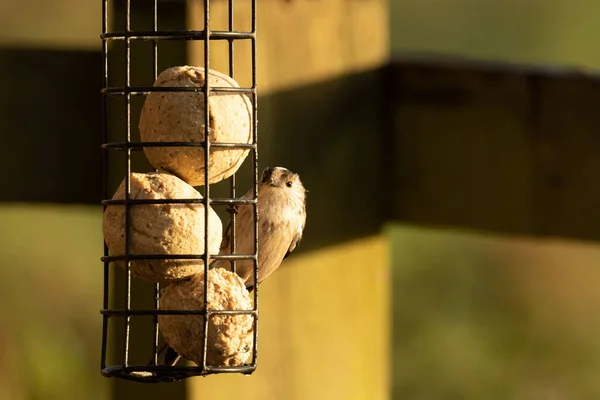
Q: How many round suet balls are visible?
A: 3